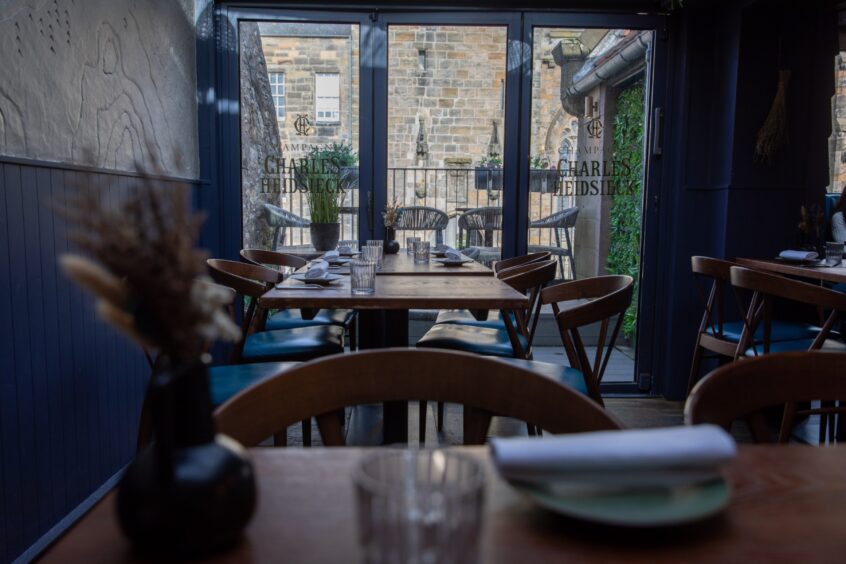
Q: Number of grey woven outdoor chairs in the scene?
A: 4